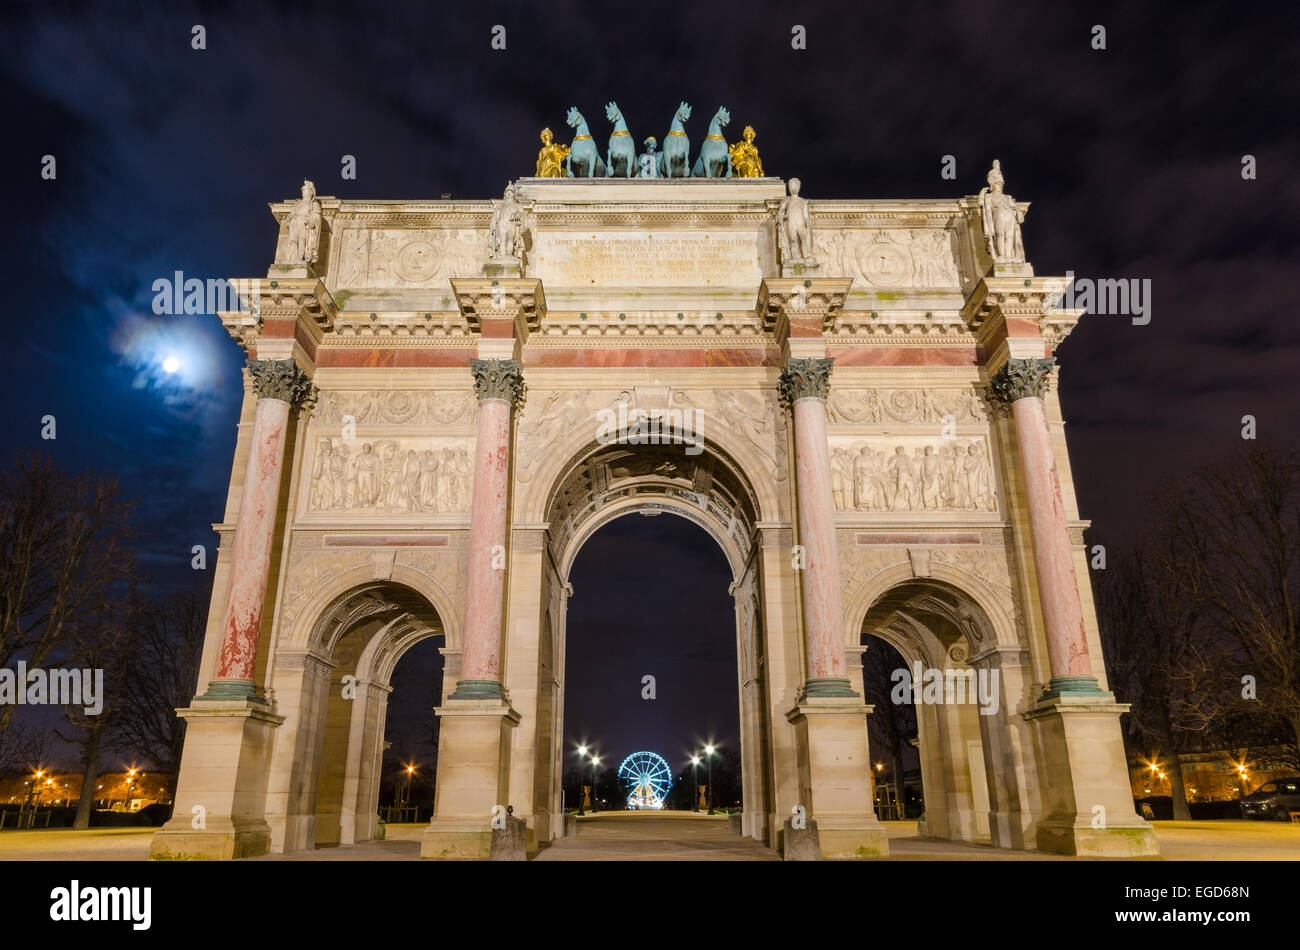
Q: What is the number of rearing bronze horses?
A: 4